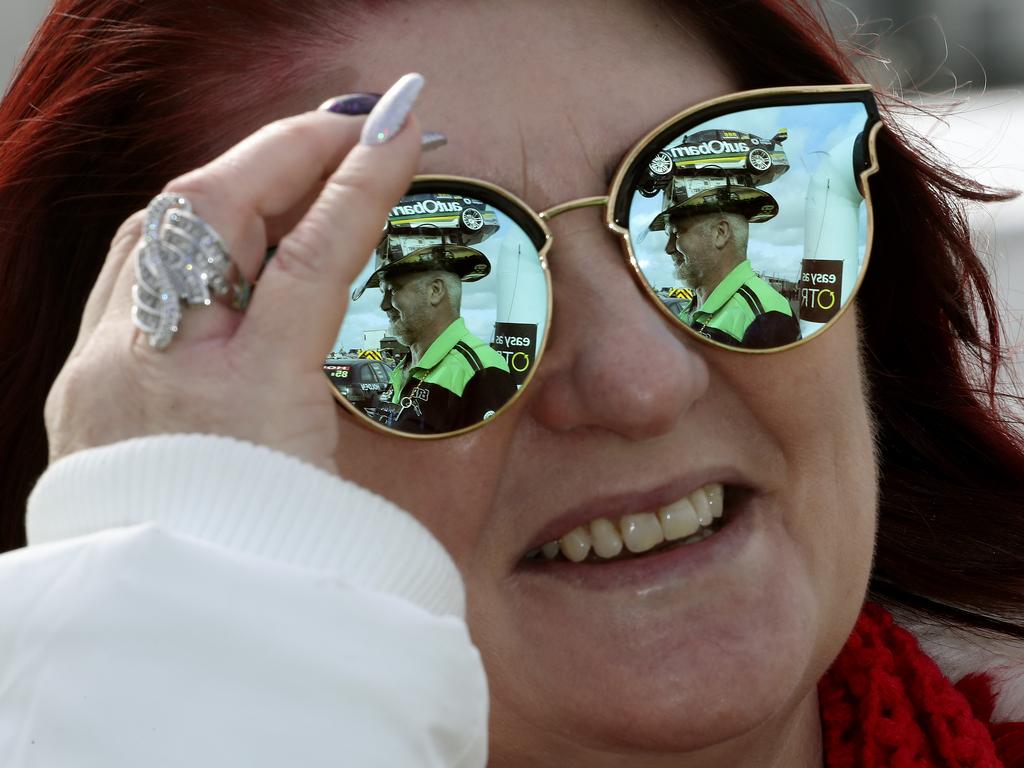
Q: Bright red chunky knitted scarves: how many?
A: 1